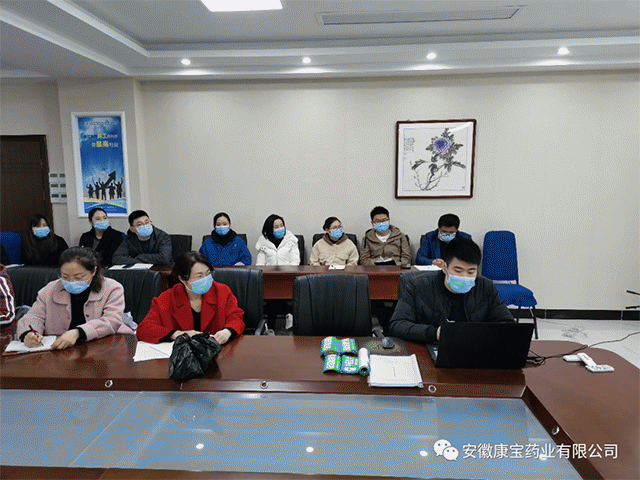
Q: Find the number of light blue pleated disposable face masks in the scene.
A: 11